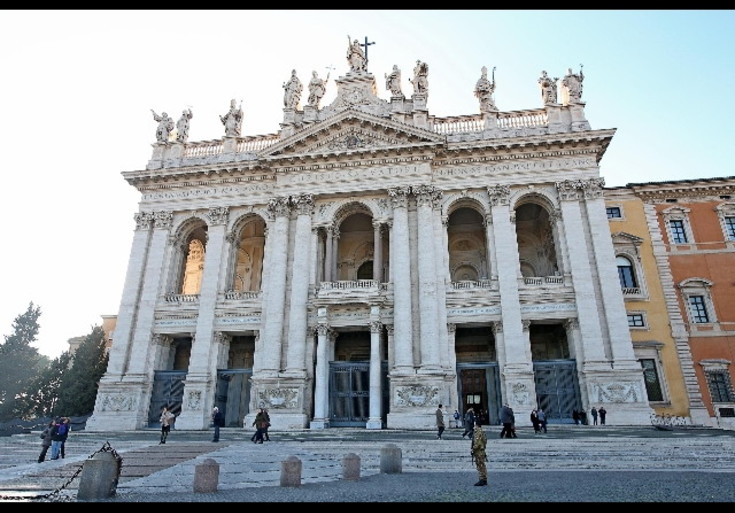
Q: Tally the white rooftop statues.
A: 11